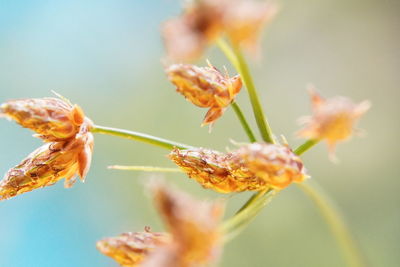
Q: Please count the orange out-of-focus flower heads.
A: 3